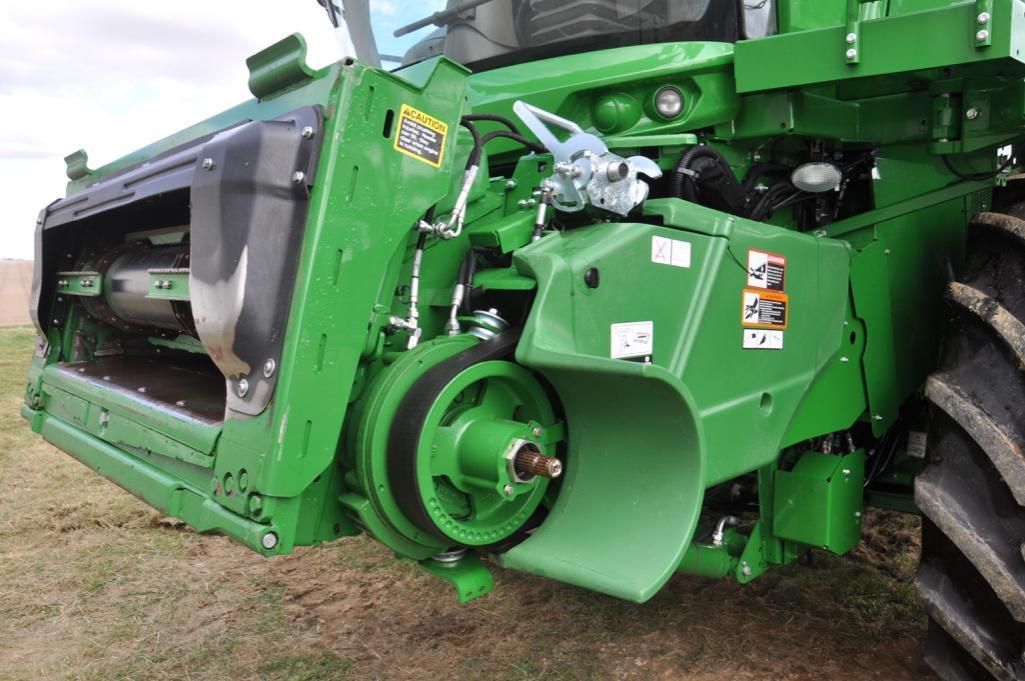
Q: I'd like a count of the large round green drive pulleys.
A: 1